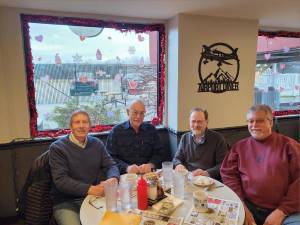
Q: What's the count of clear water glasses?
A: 4